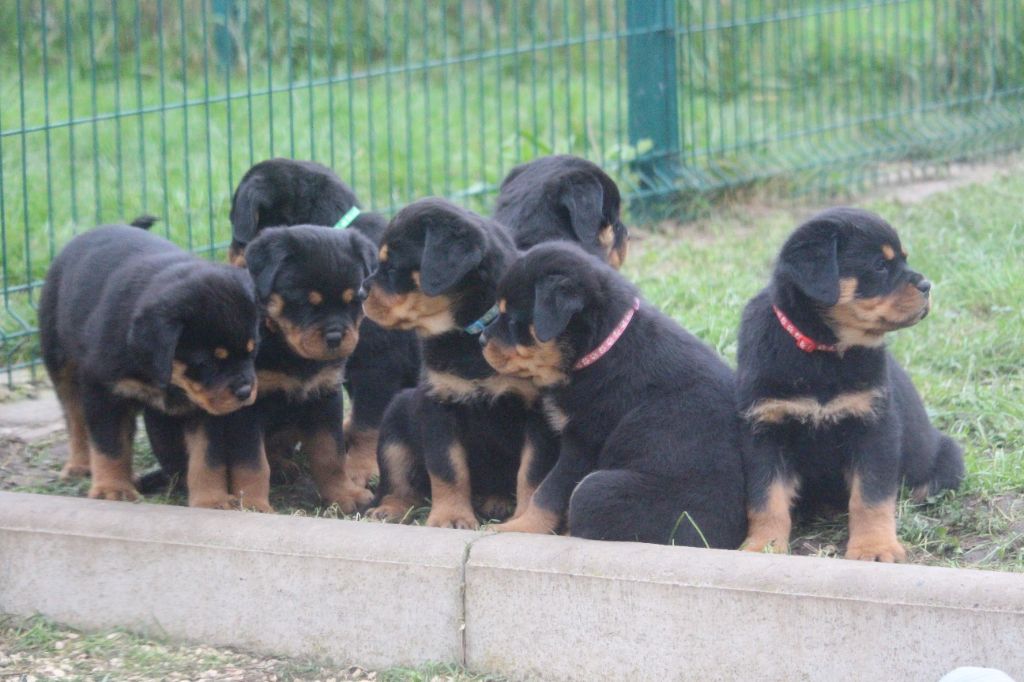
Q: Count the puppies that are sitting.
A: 3